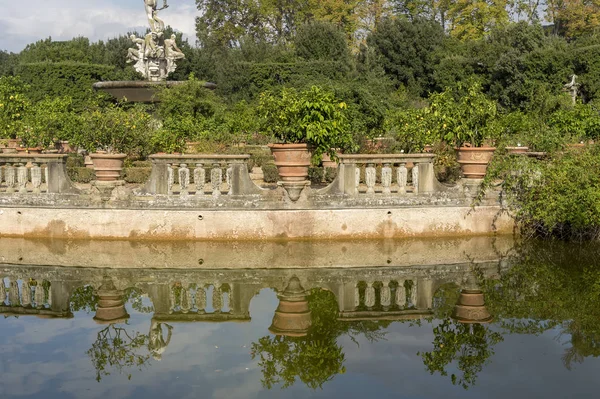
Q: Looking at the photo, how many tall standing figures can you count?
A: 1